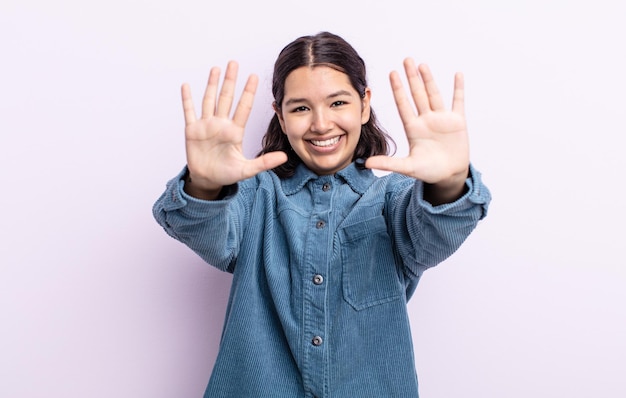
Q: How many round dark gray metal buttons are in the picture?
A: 4